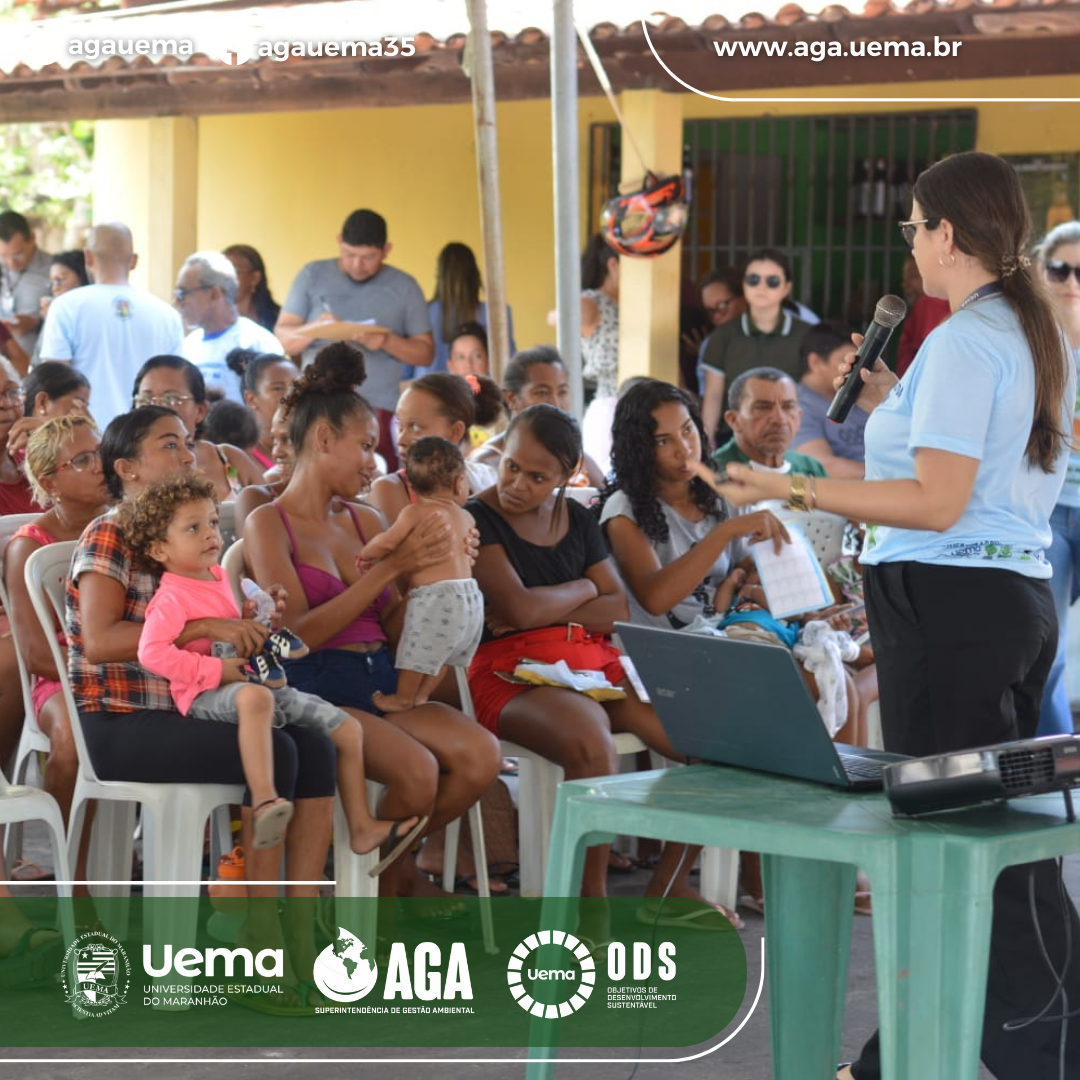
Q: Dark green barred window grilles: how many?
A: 1